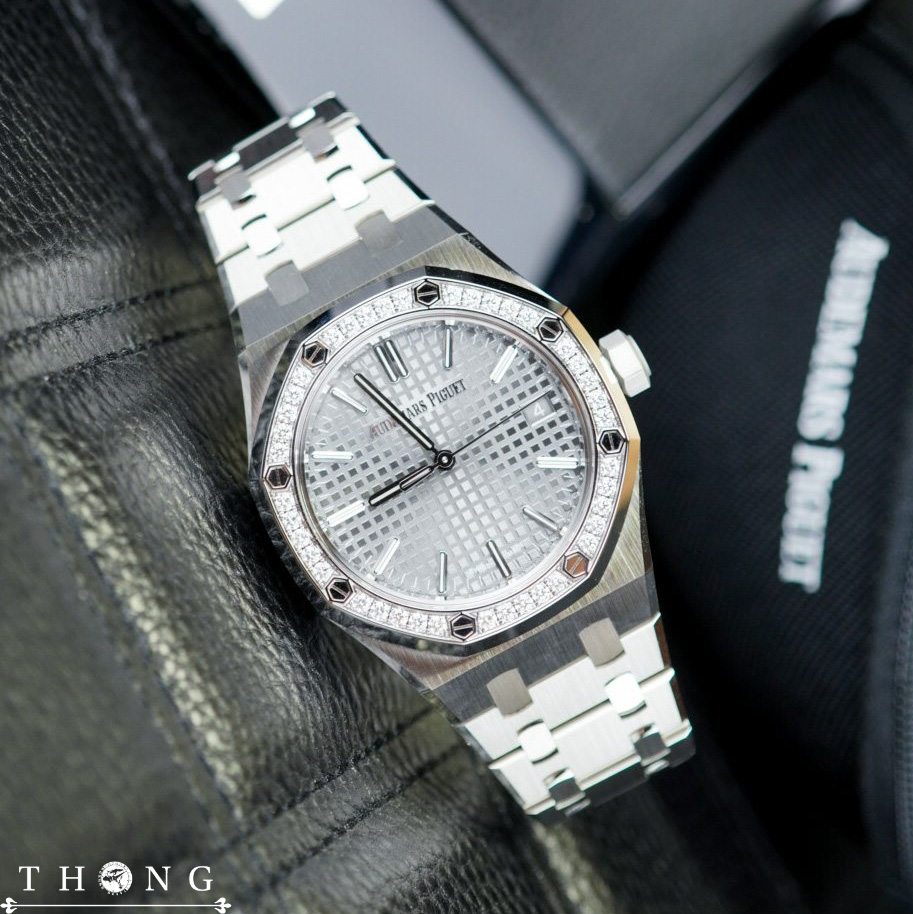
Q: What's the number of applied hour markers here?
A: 11